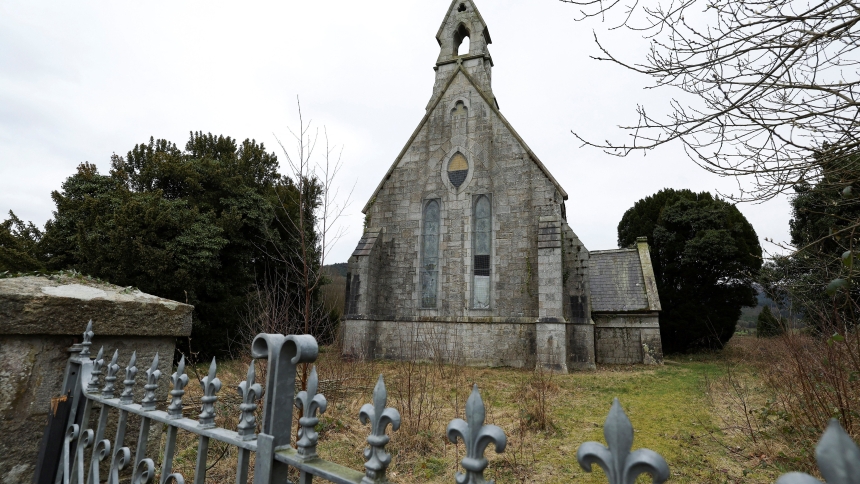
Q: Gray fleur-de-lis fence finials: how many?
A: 13